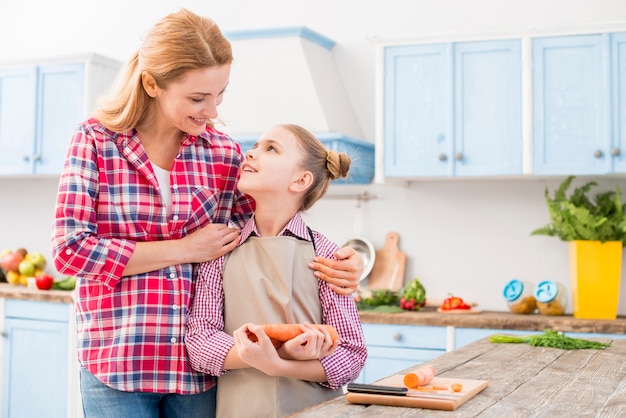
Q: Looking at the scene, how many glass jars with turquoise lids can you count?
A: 2